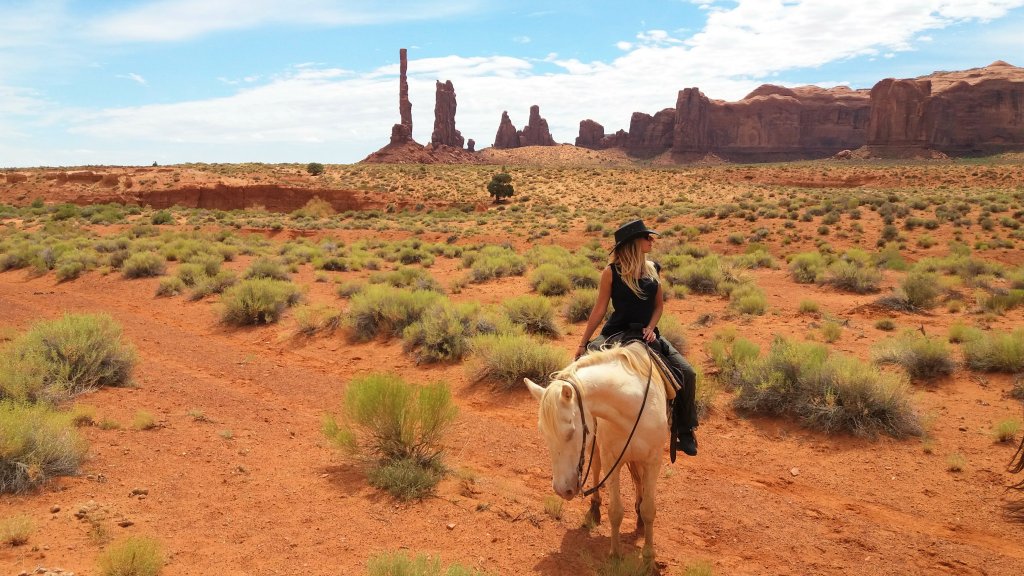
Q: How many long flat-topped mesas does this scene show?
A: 1